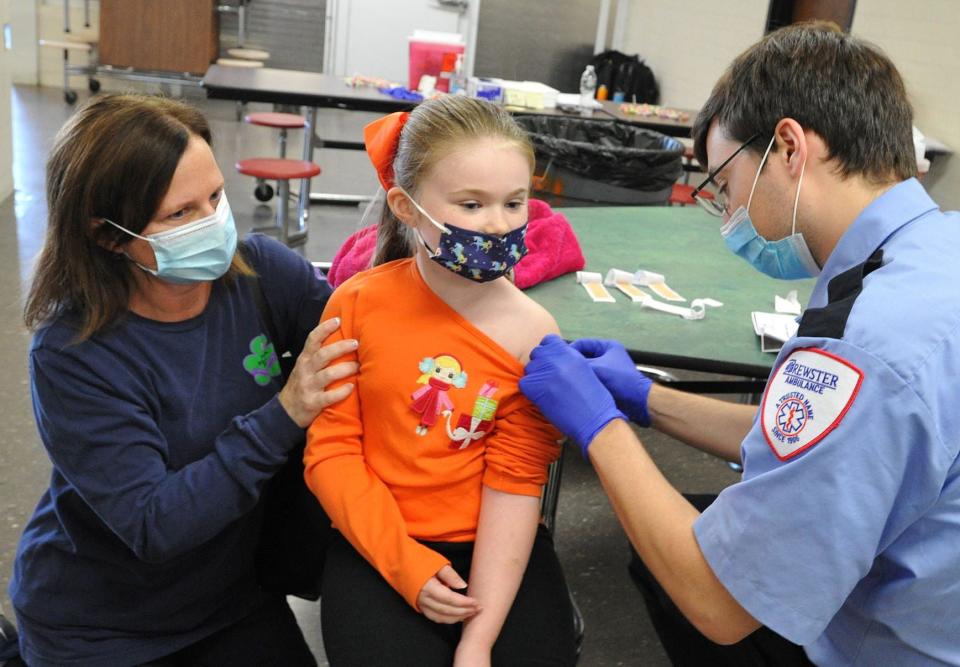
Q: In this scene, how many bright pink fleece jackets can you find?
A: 1